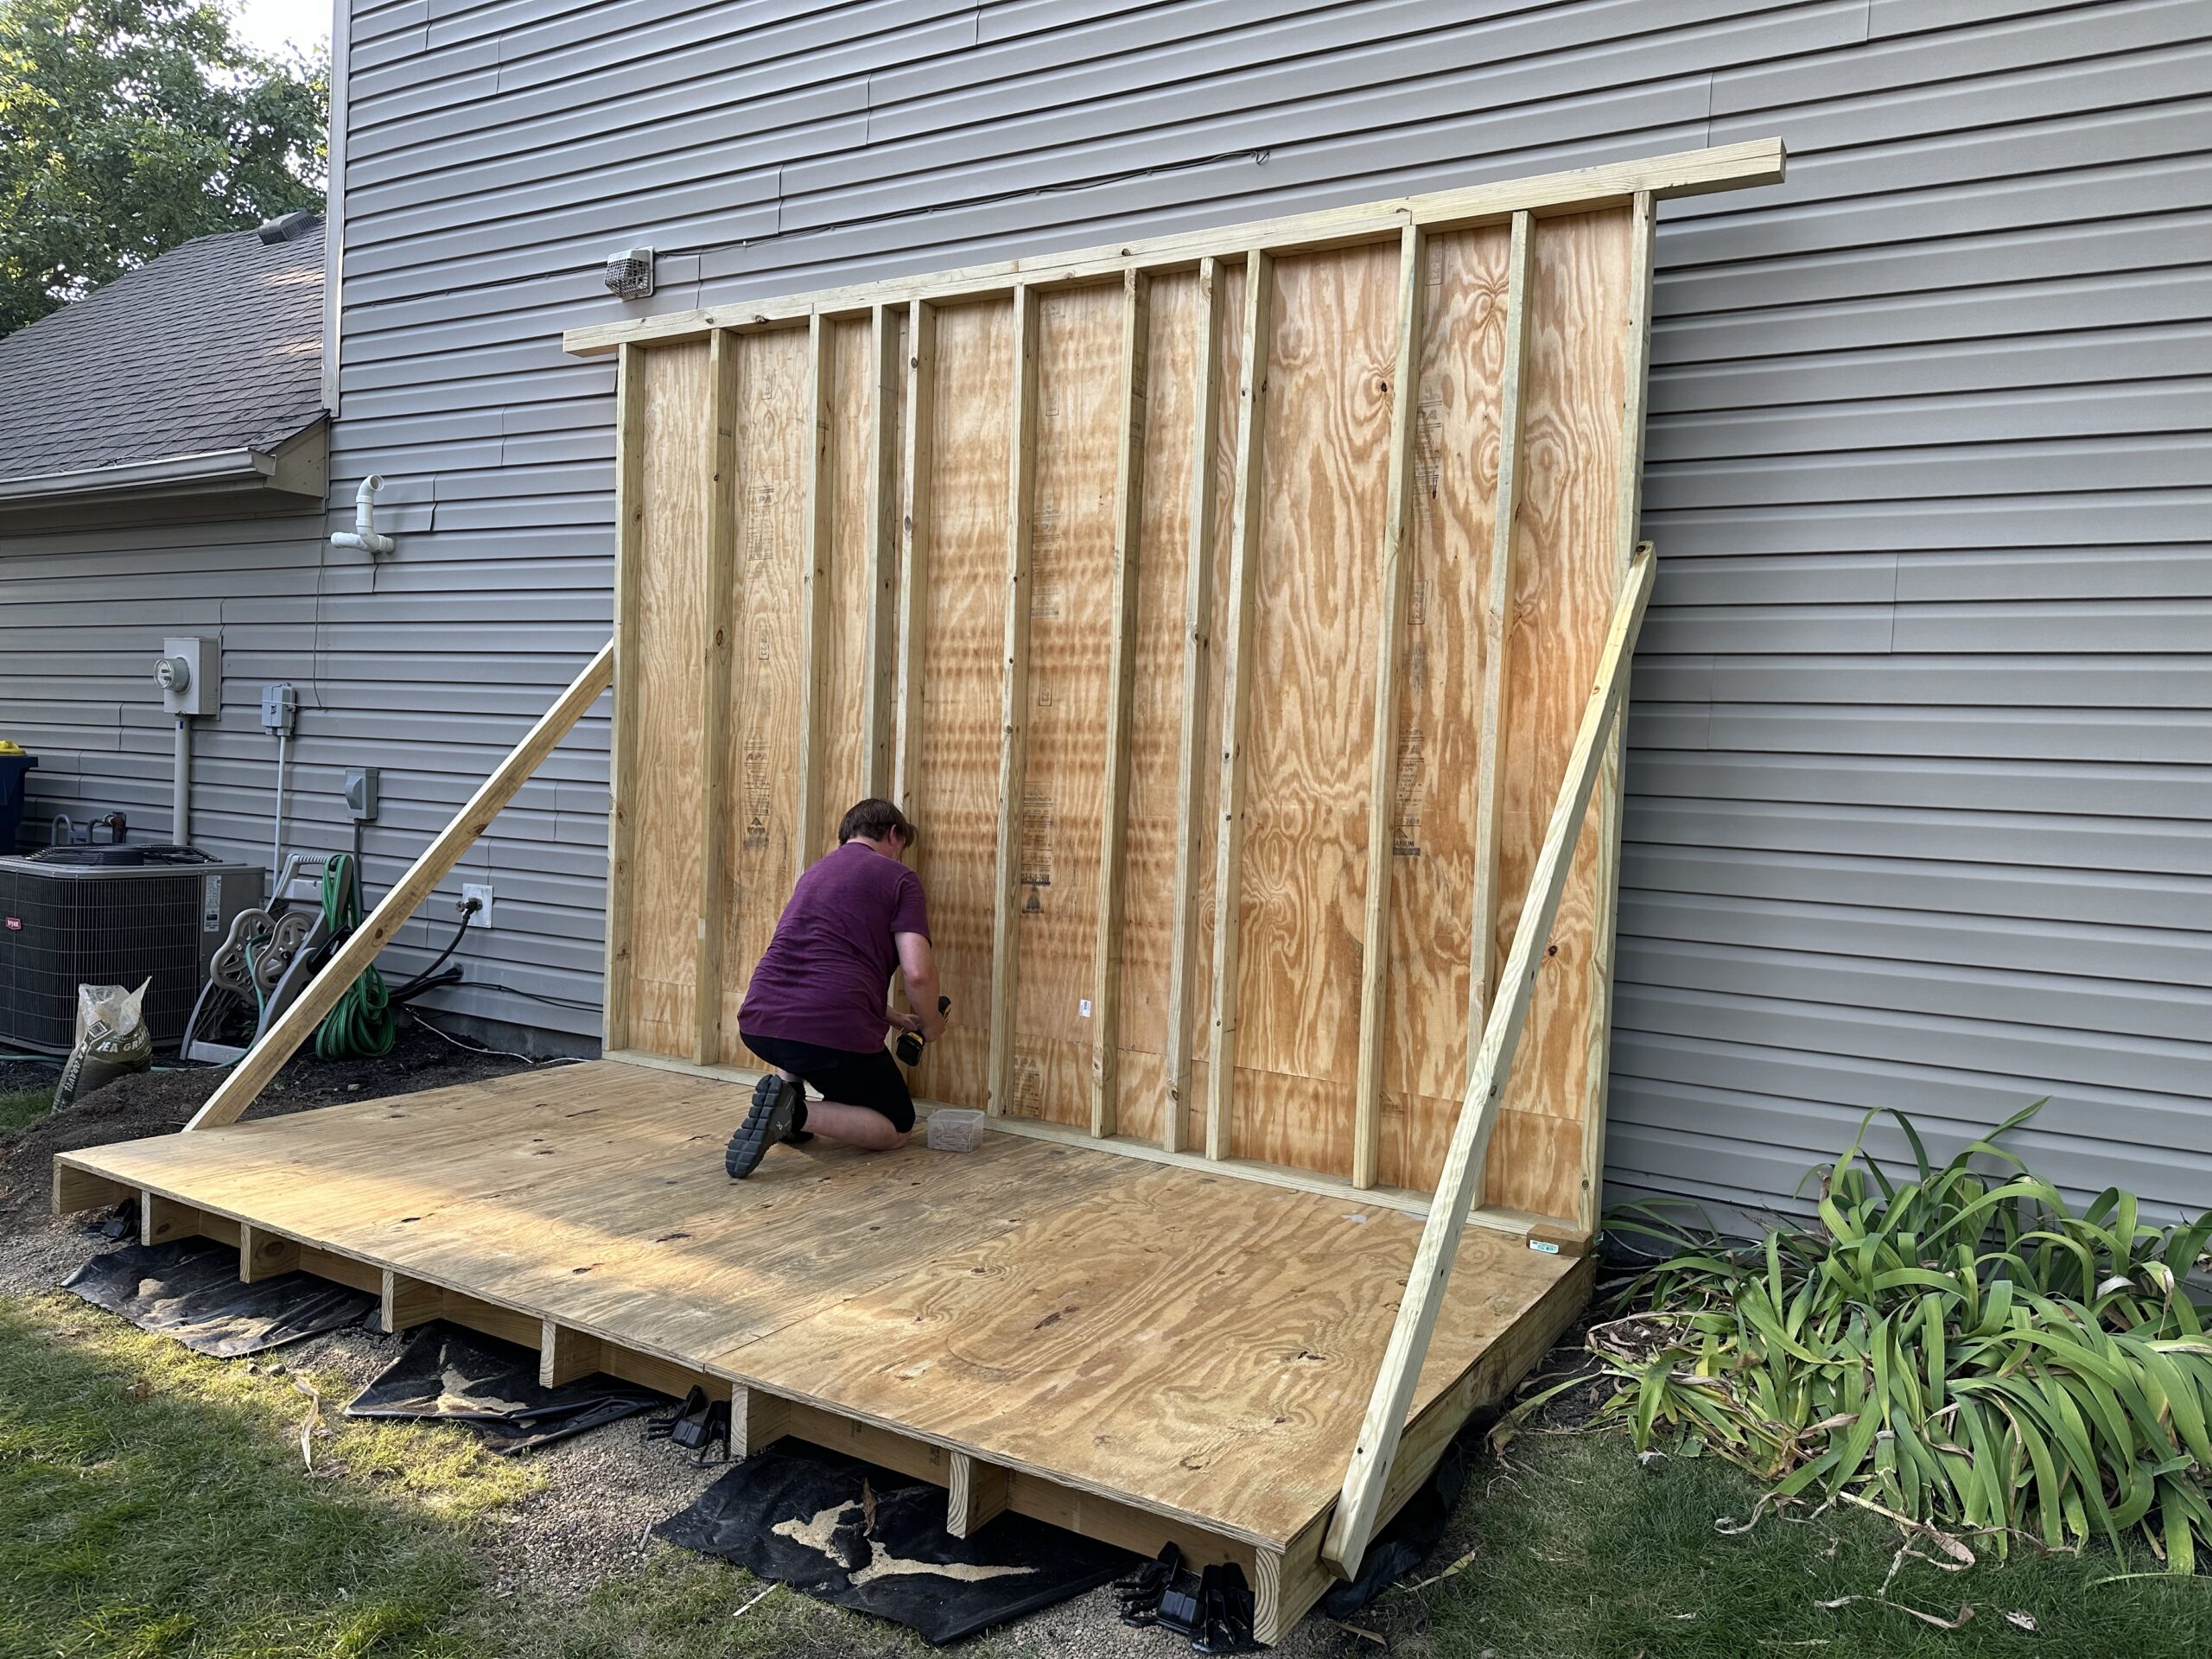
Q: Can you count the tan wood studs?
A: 12